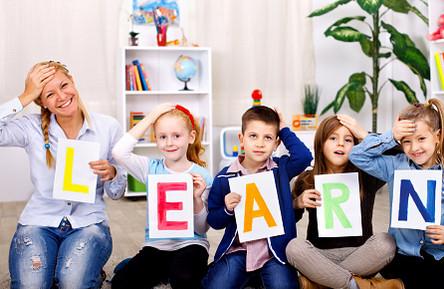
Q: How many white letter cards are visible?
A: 5